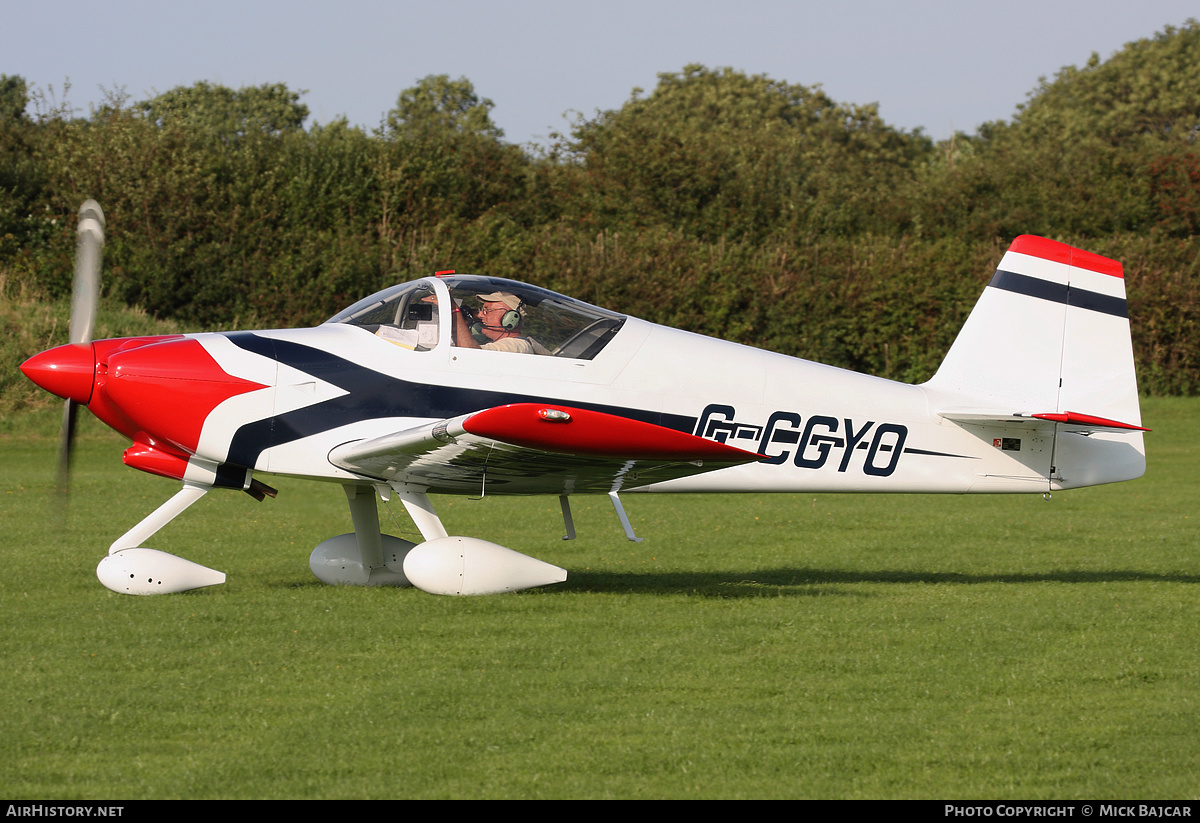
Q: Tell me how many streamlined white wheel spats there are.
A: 3